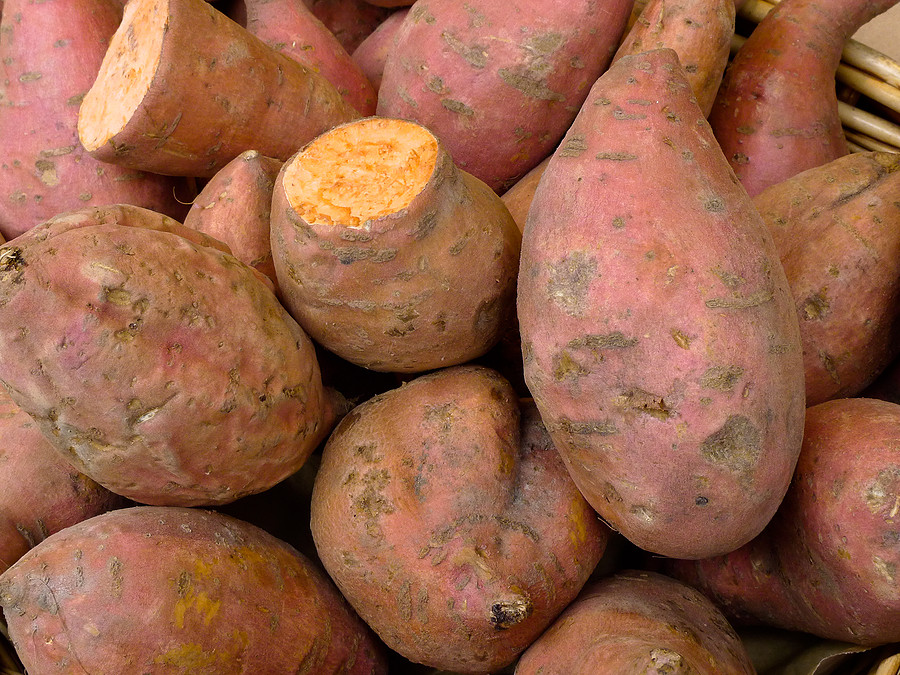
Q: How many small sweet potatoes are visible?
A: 1